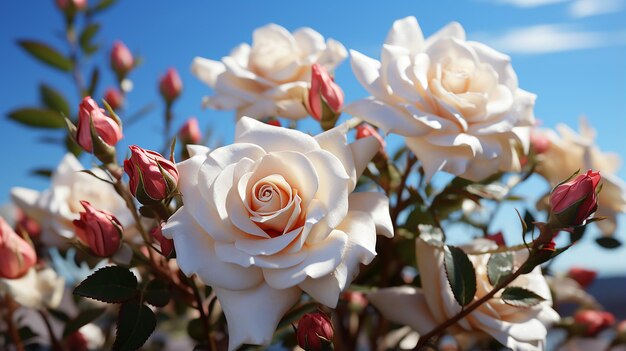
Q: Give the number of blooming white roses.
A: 6